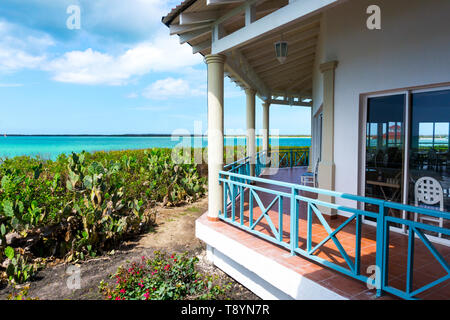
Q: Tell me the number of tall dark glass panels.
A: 2